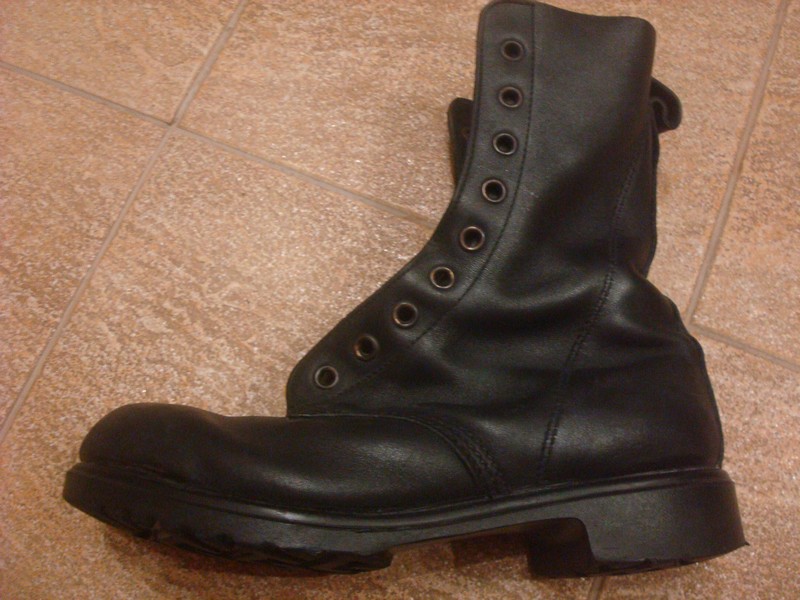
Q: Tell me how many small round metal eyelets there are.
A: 9